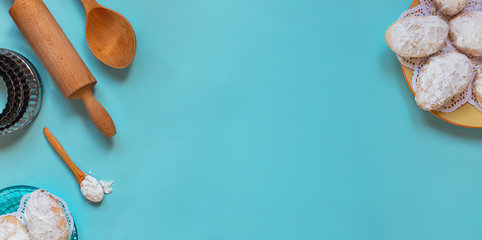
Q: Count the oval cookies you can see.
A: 7